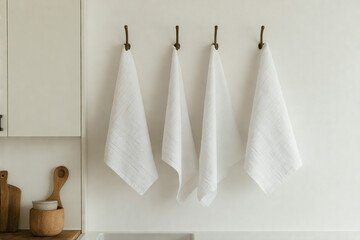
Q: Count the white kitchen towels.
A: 4